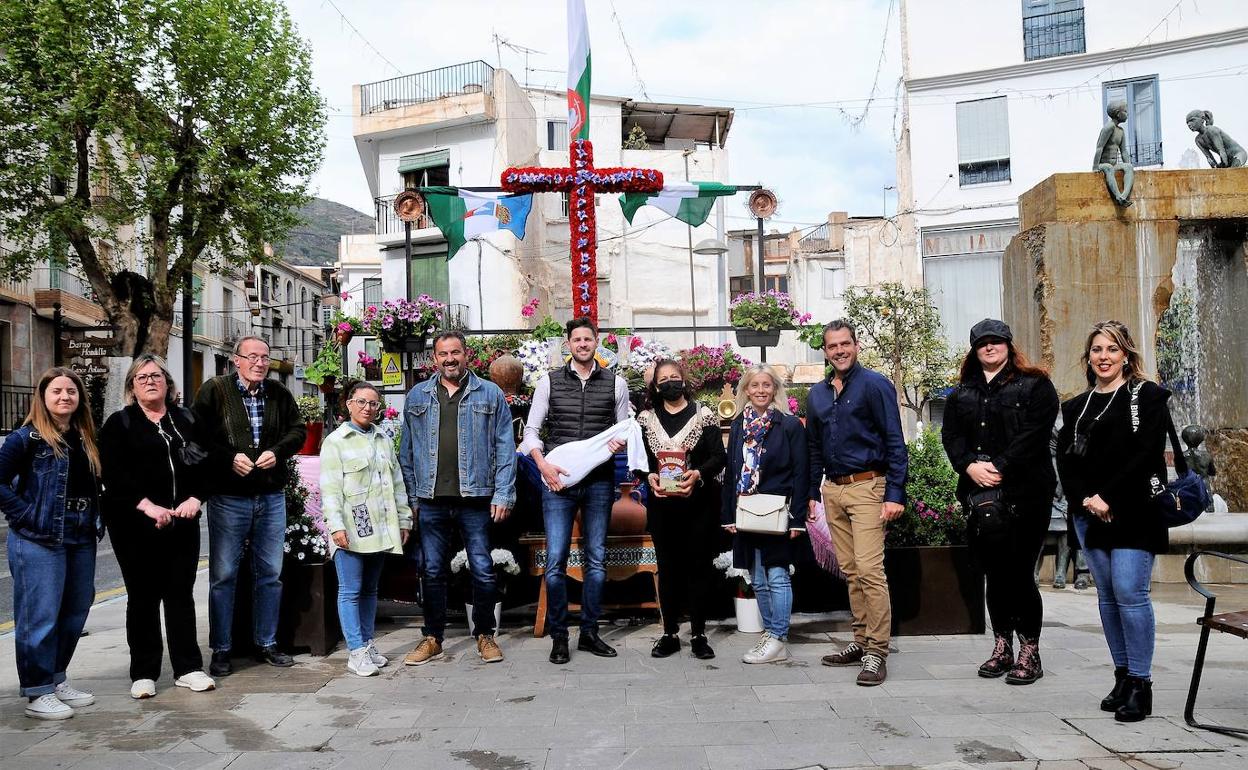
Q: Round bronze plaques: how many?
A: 2